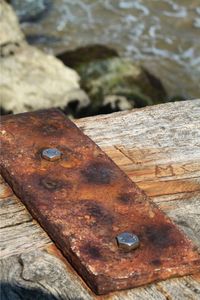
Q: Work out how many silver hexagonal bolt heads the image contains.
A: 2